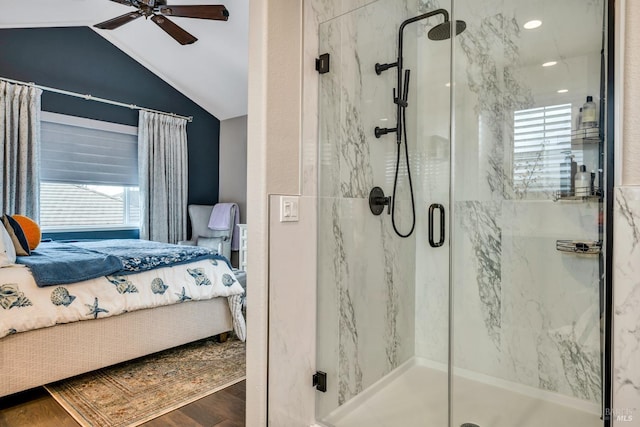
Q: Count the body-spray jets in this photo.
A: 0